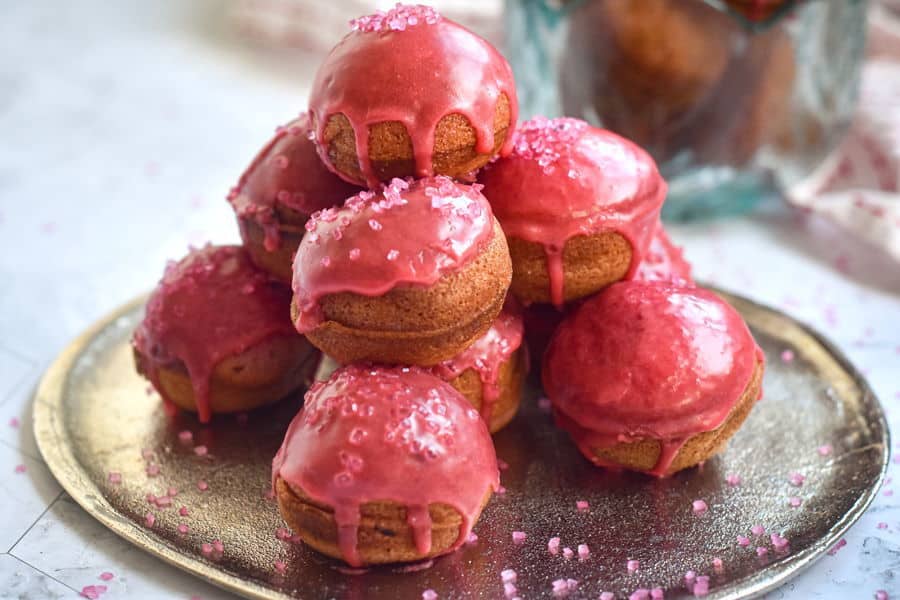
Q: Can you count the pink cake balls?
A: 9